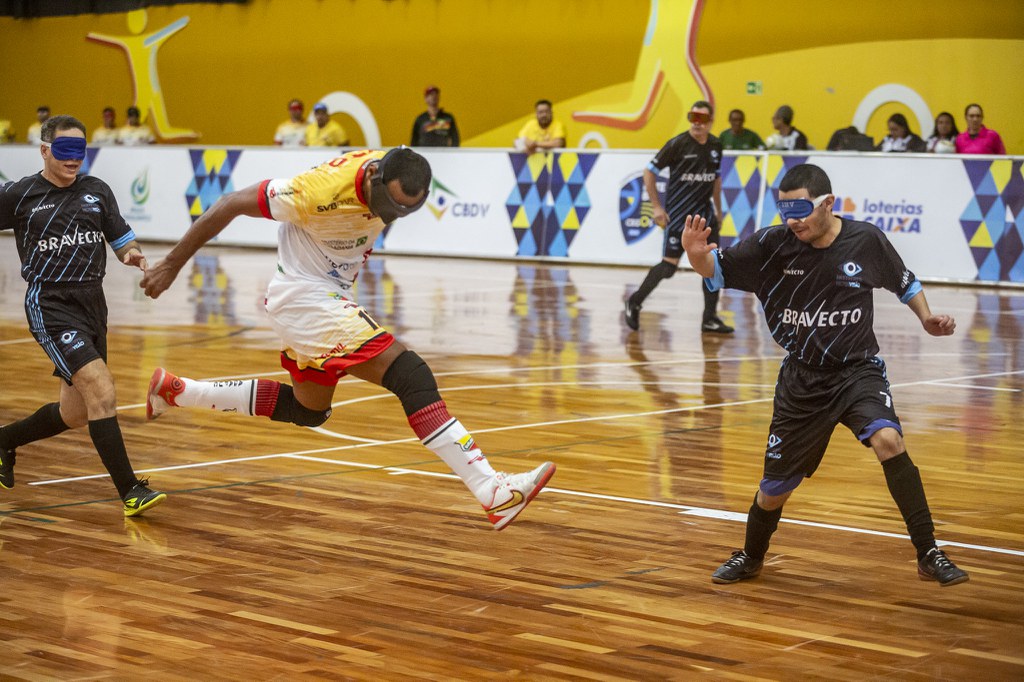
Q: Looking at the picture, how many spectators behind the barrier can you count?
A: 12